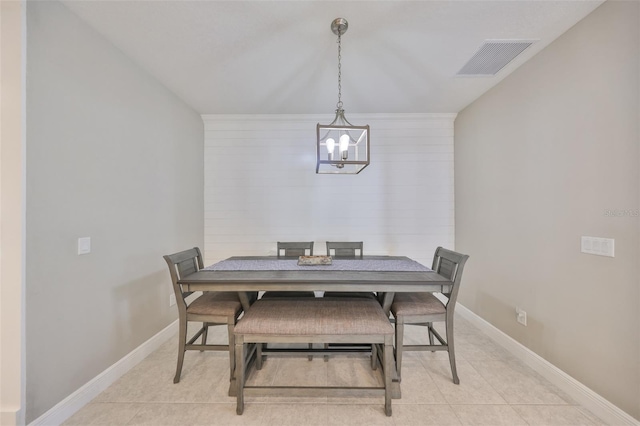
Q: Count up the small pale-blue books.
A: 0